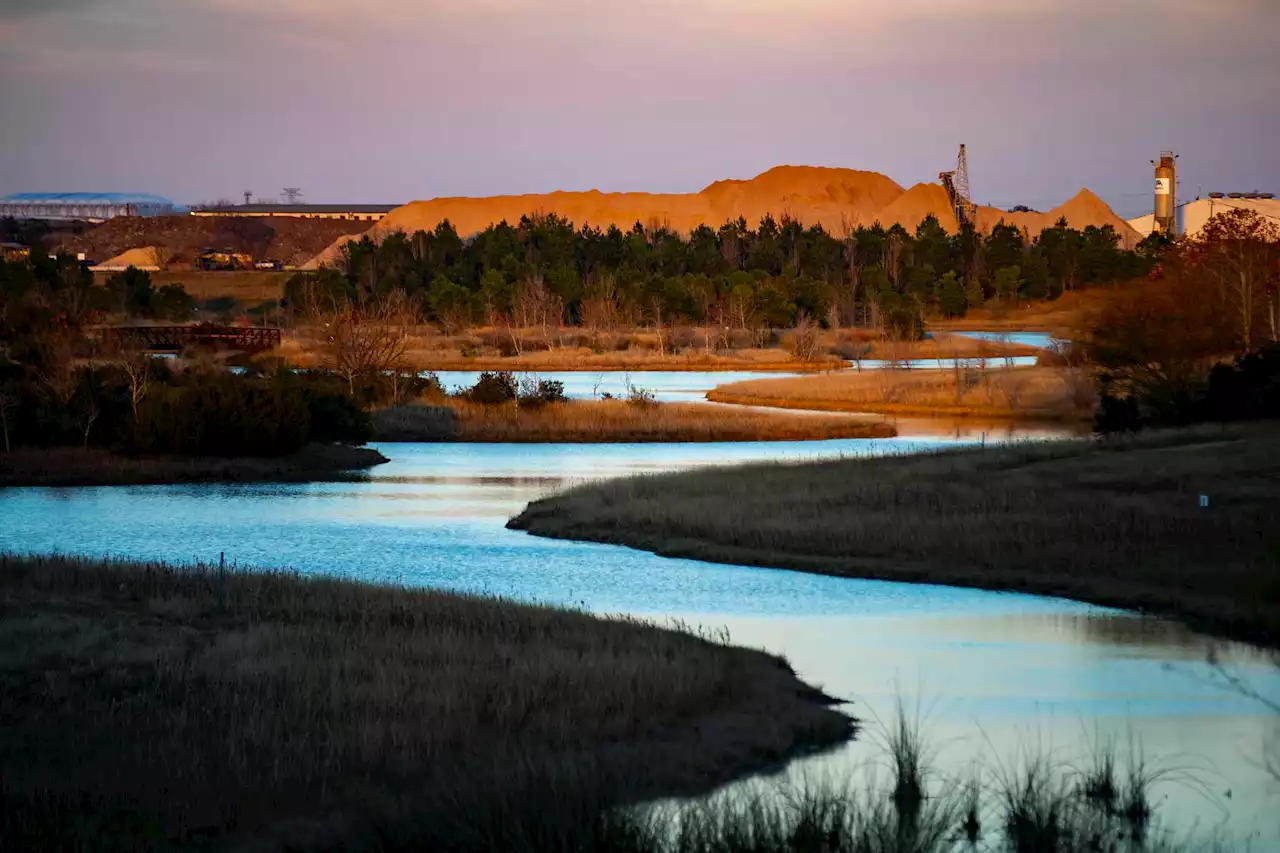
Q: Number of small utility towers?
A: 2